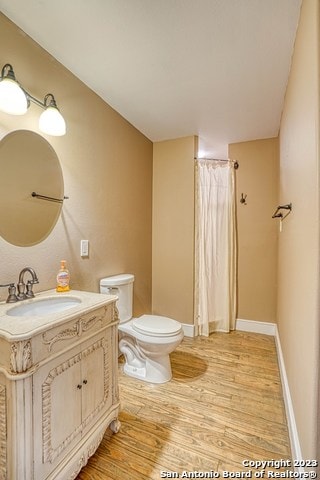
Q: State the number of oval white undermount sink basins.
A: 1